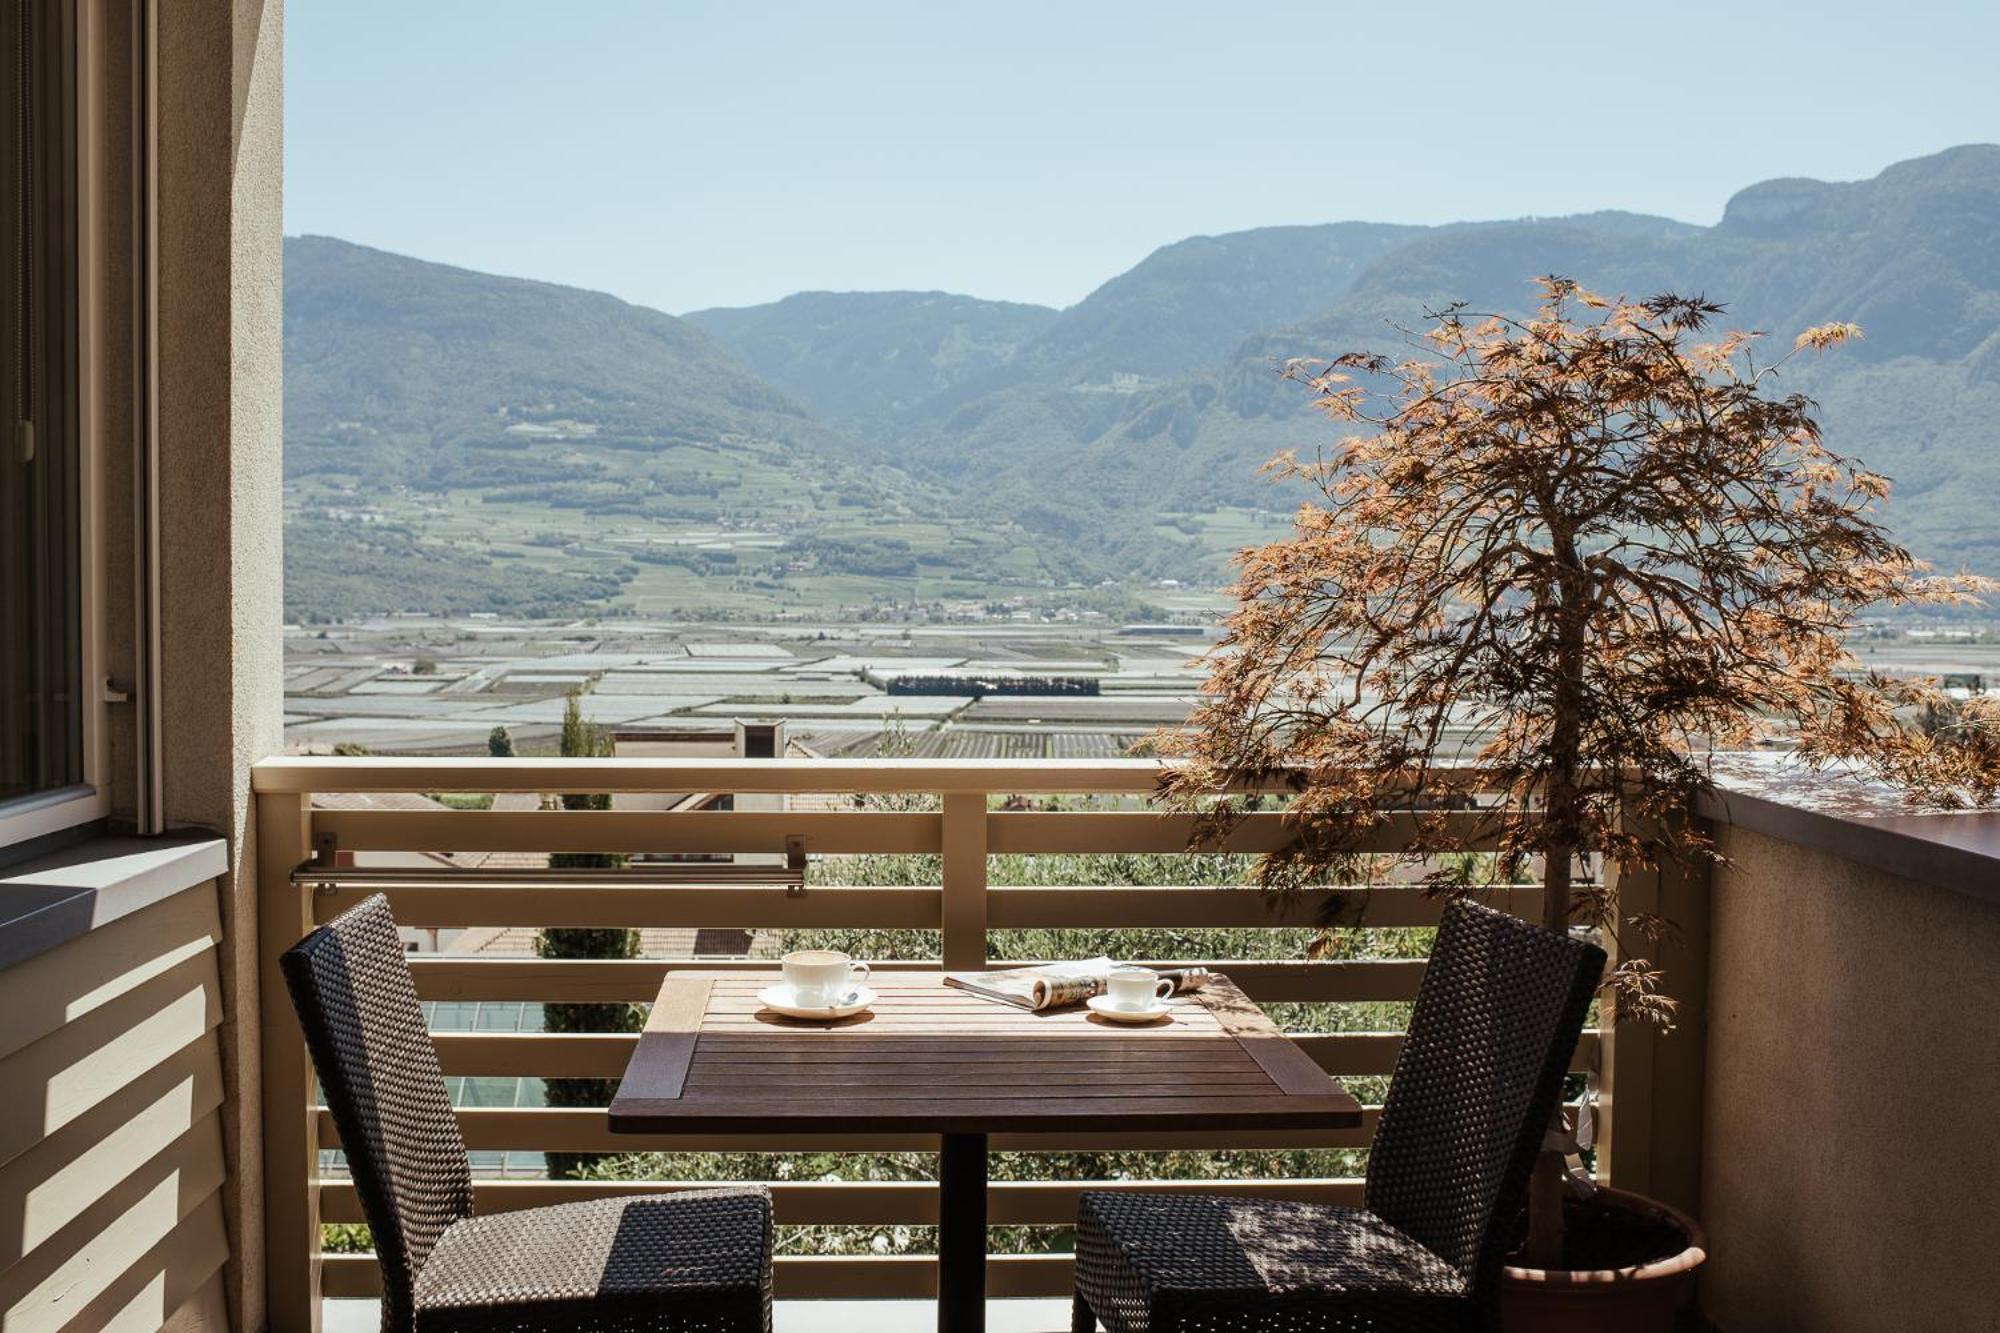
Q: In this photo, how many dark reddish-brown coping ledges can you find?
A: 1